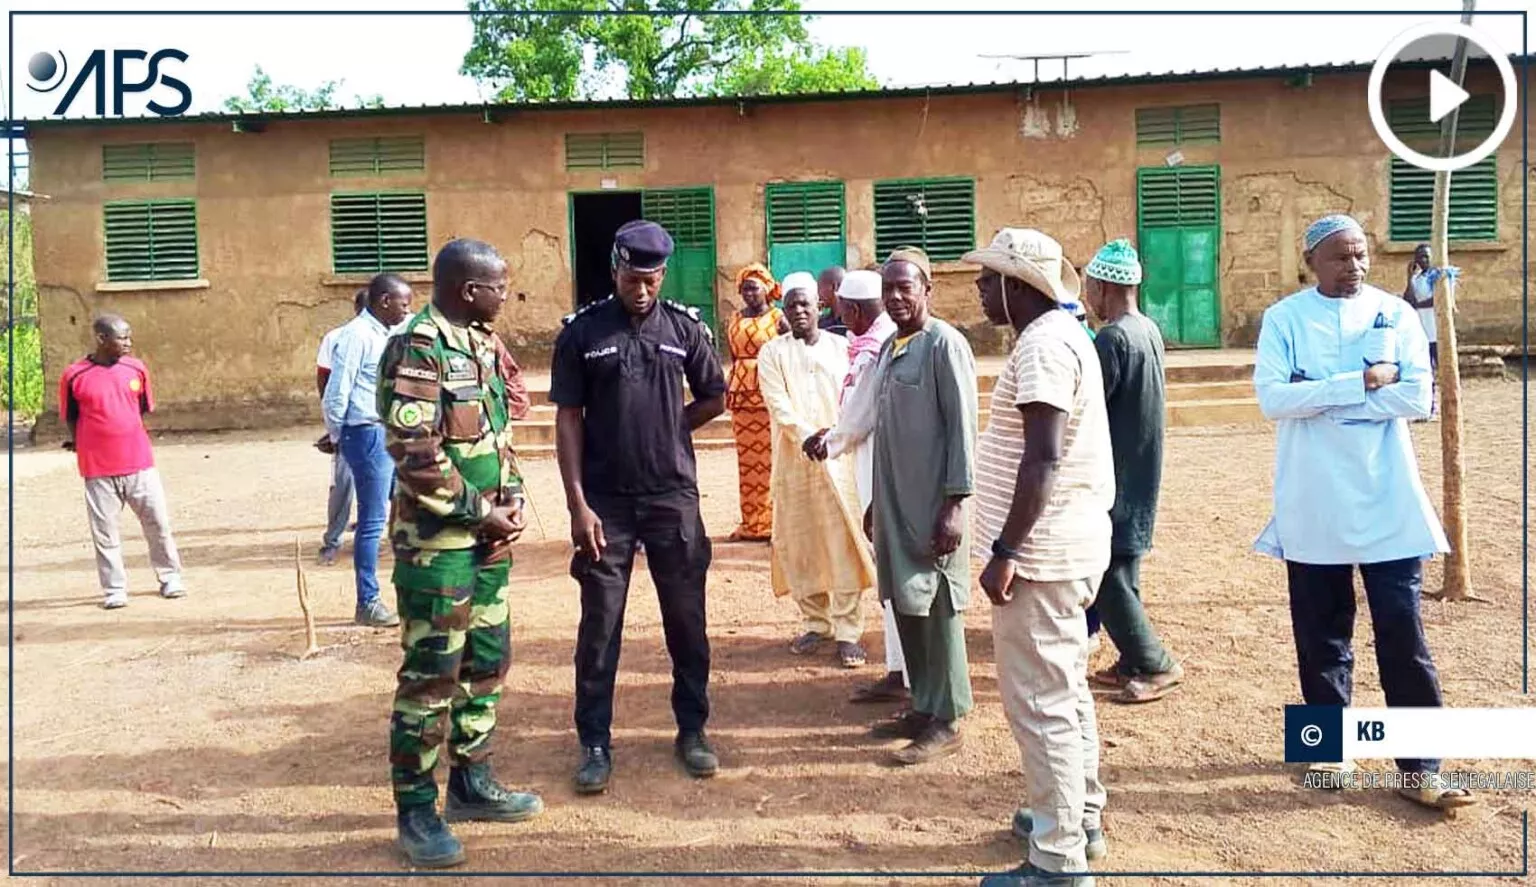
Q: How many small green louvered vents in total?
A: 5